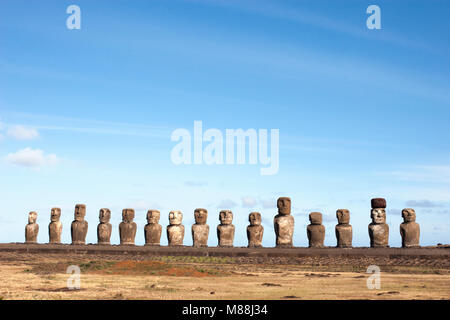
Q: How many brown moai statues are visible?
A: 15